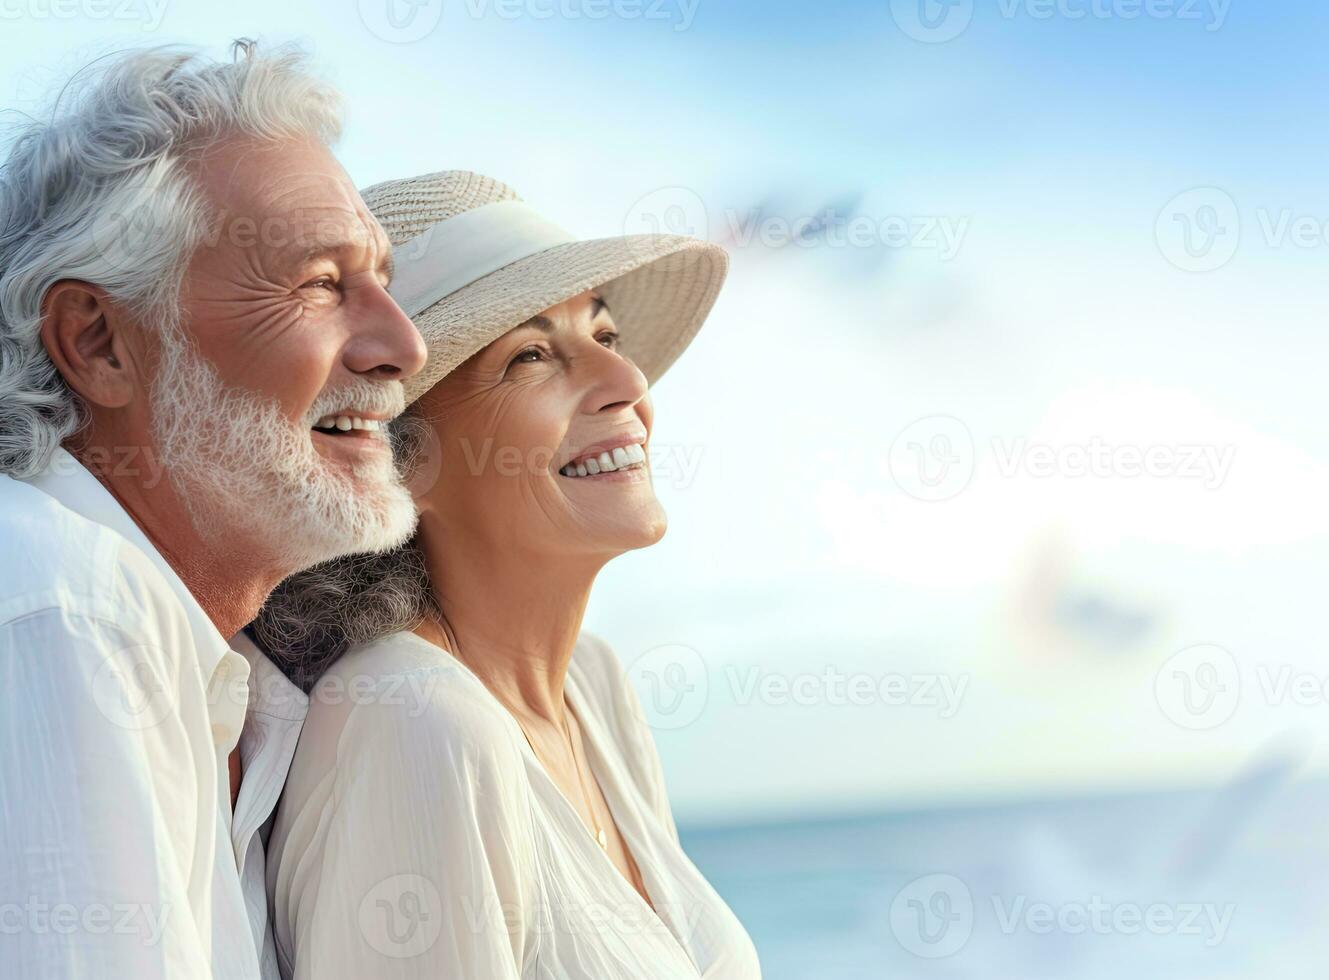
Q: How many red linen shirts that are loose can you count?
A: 0